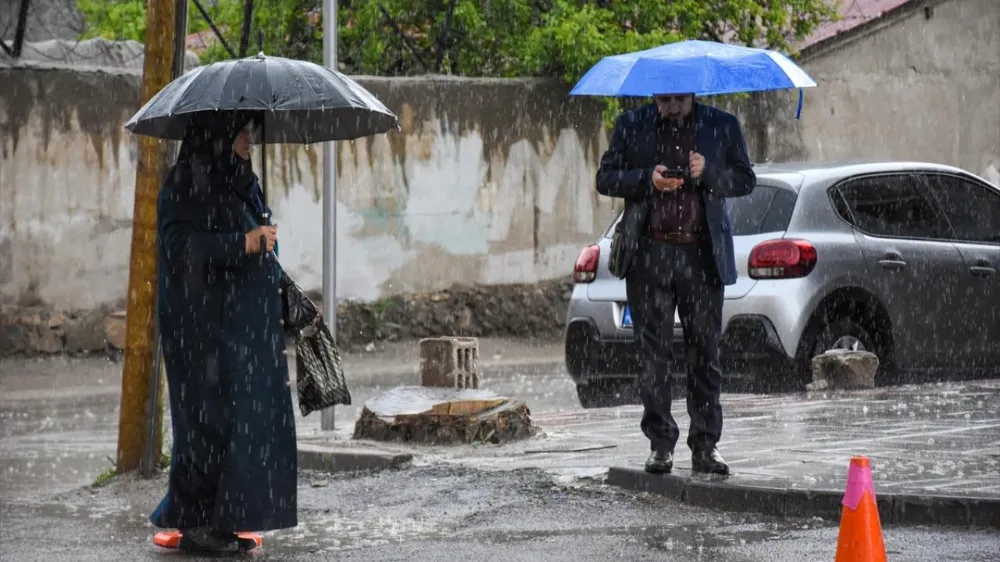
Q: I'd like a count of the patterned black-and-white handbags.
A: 1